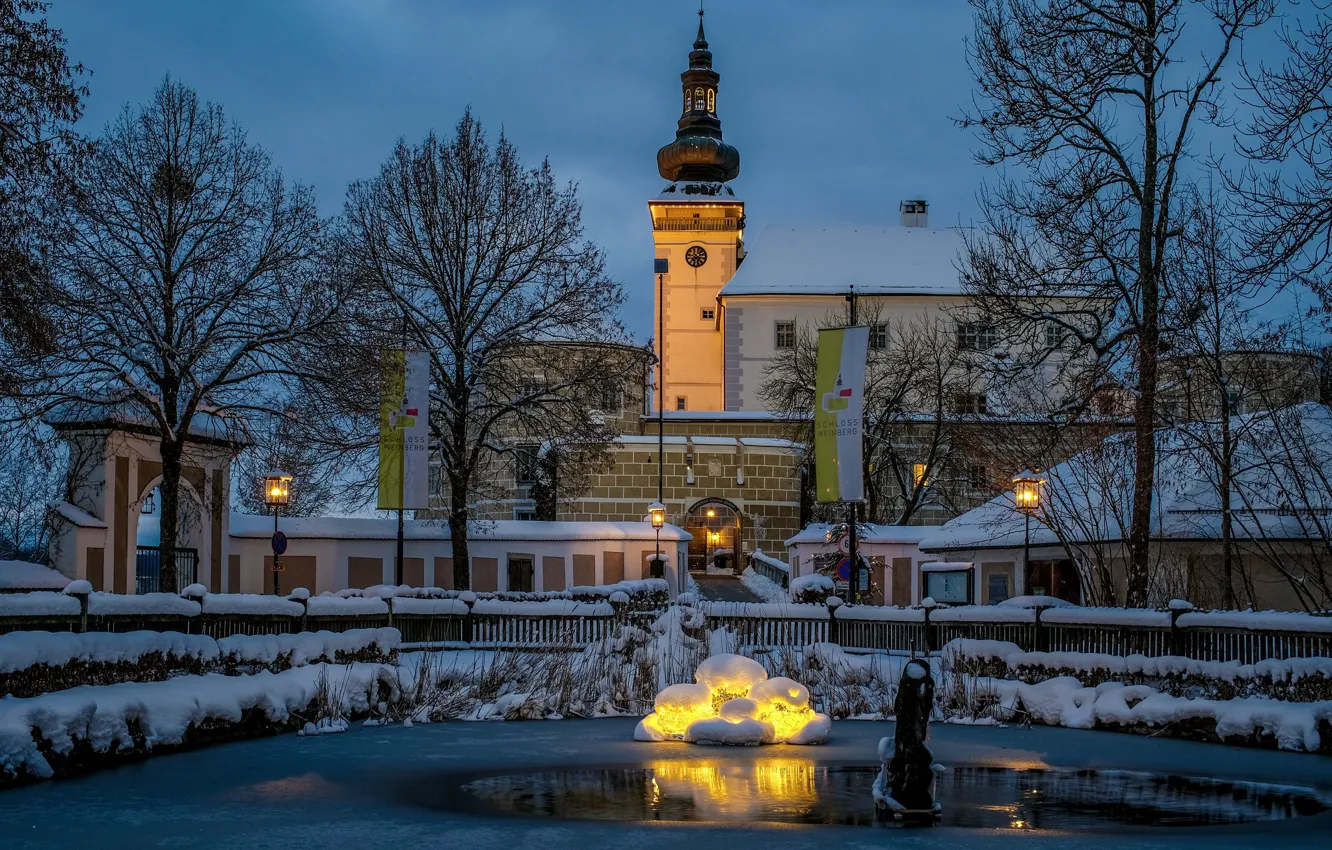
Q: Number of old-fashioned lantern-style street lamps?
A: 3